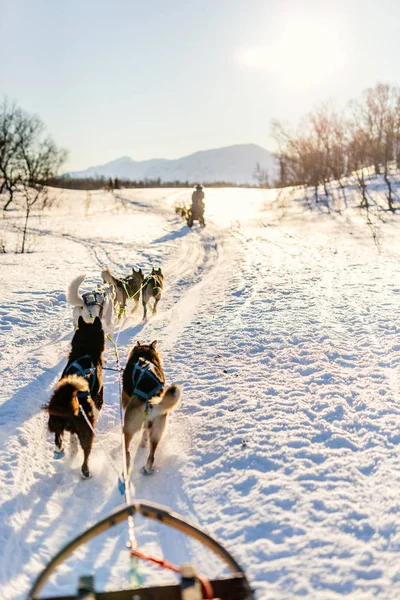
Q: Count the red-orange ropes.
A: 1